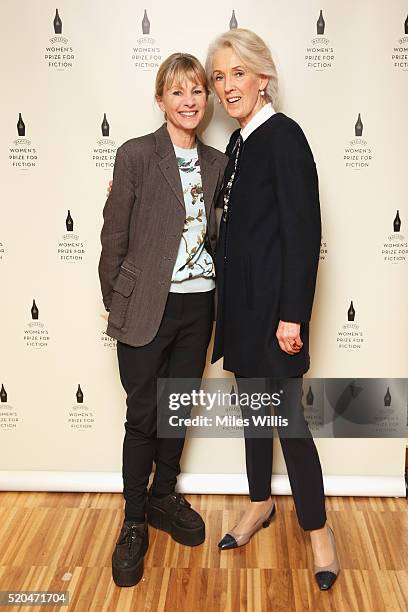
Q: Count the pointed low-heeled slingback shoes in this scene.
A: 2